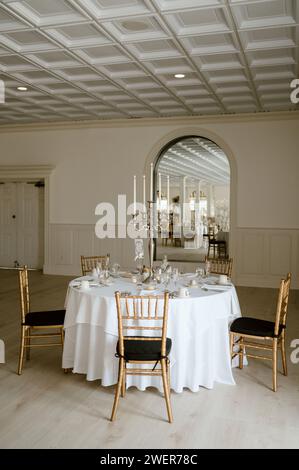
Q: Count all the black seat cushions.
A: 3